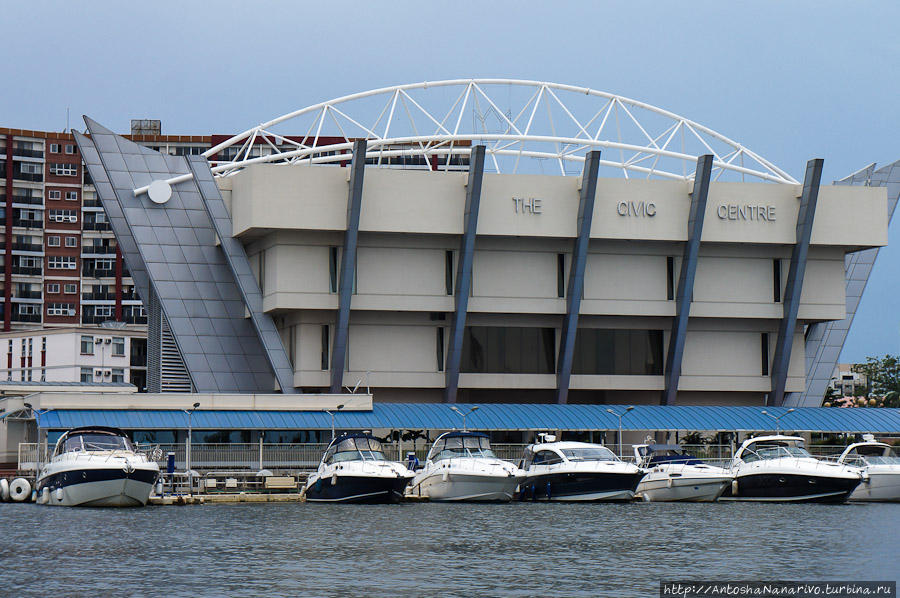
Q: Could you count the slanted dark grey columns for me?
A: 5